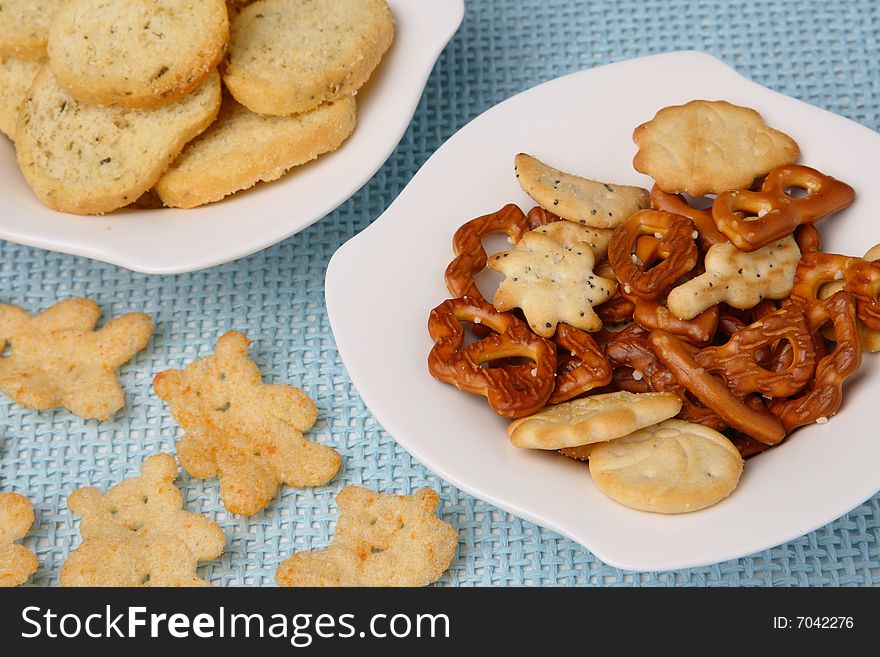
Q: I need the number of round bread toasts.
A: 6